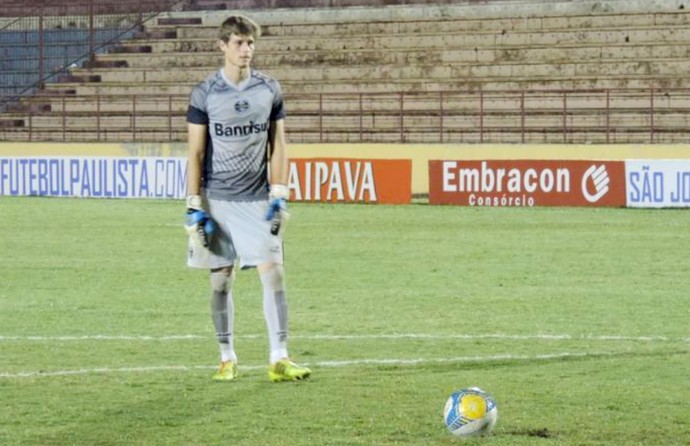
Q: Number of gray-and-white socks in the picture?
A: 2